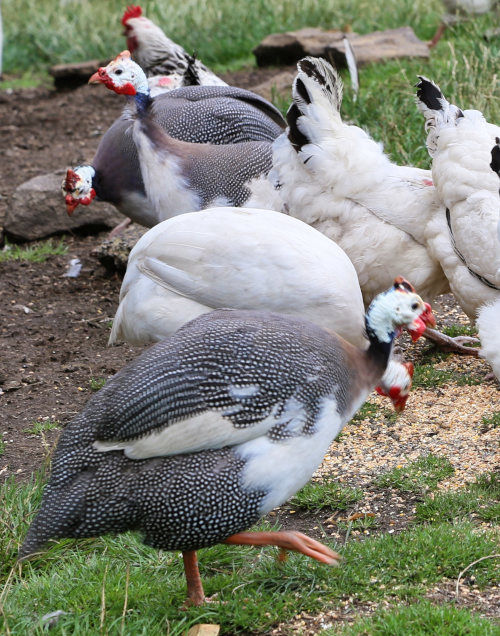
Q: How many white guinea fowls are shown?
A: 1